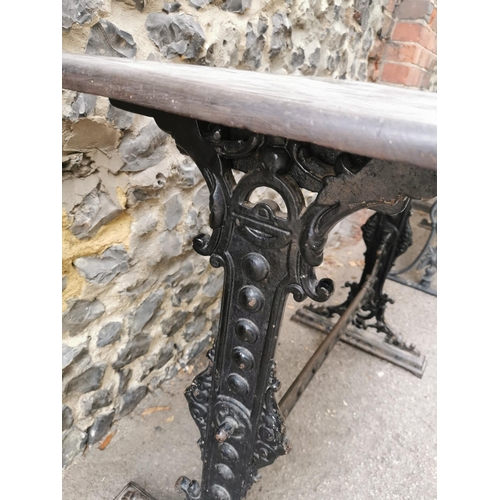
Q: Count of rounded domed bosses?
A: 8